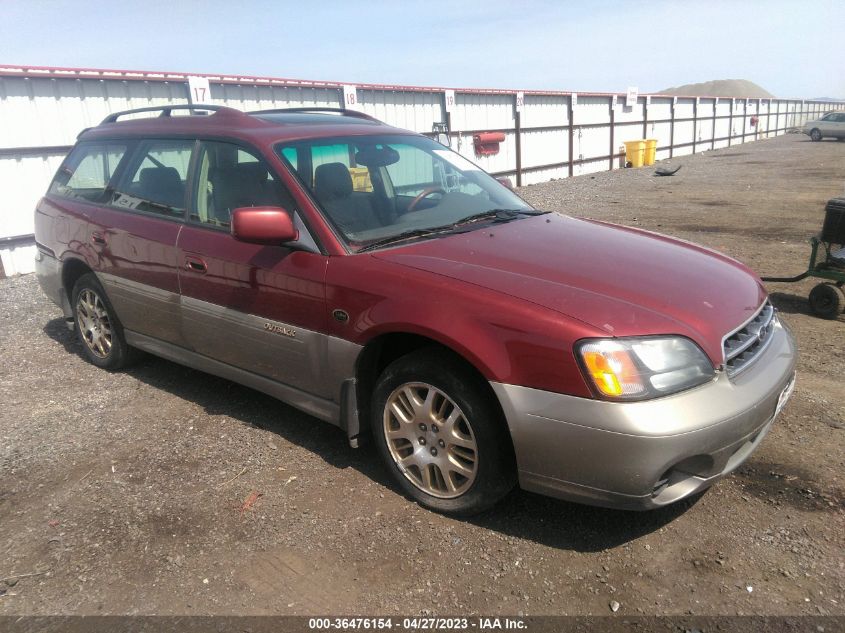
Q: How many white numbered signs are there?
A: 4